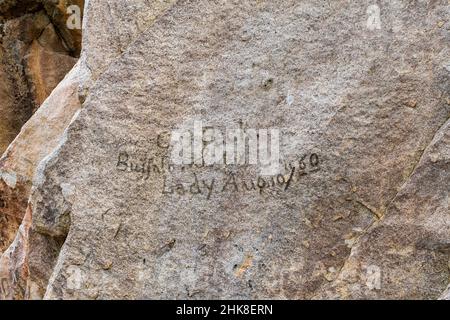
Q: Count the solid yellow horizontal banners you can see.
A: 0